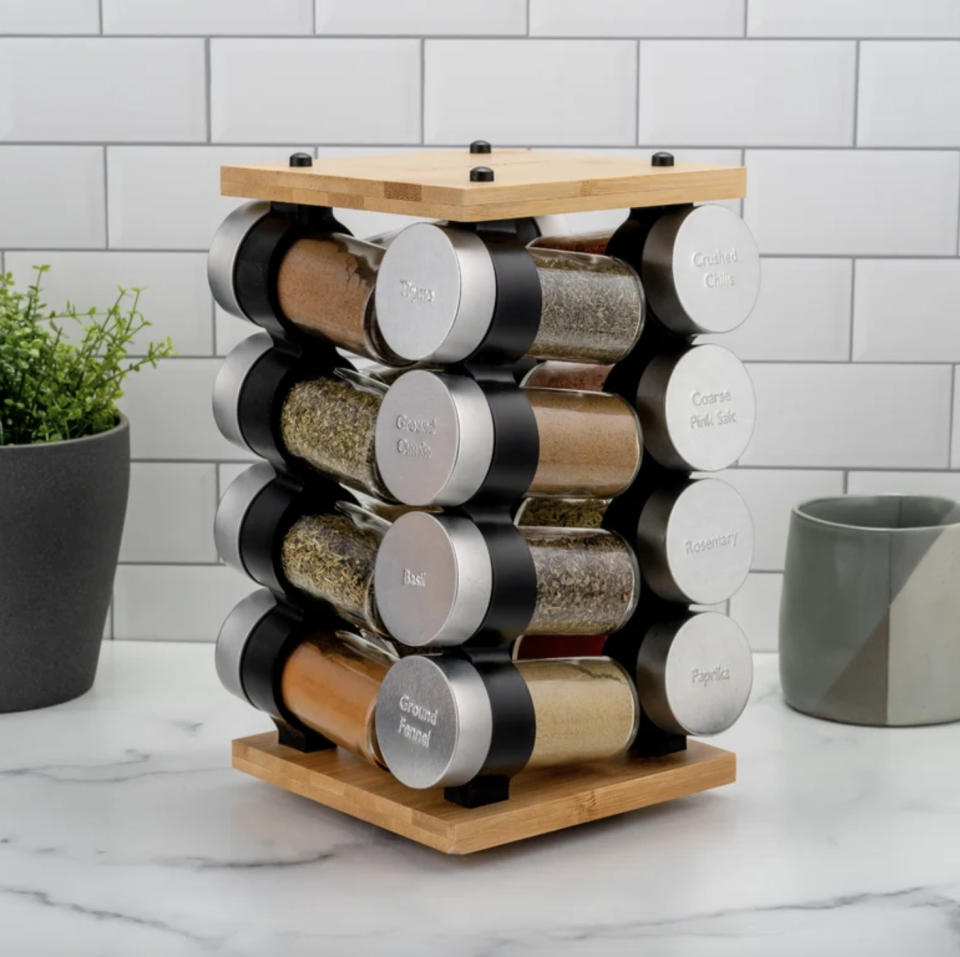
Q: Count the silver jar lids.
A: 12